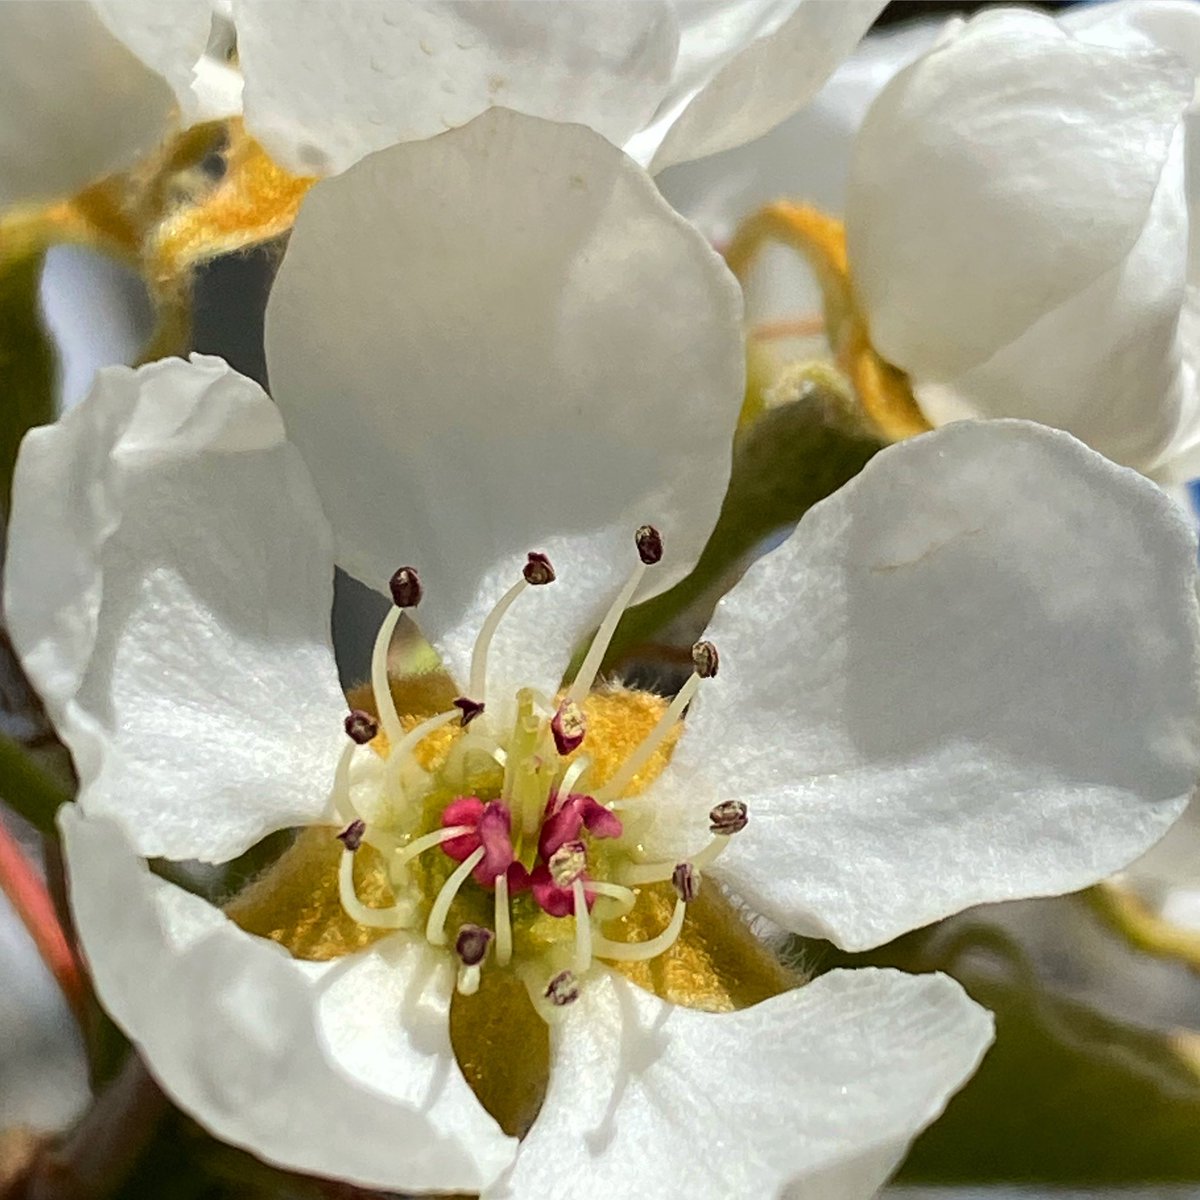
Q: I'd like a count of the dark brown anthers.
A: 11